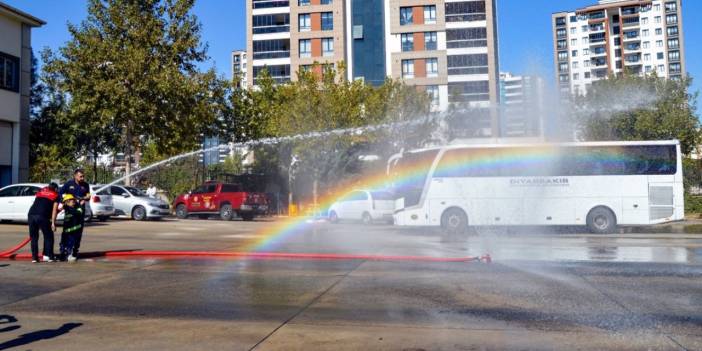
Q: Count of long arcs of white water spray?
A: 1